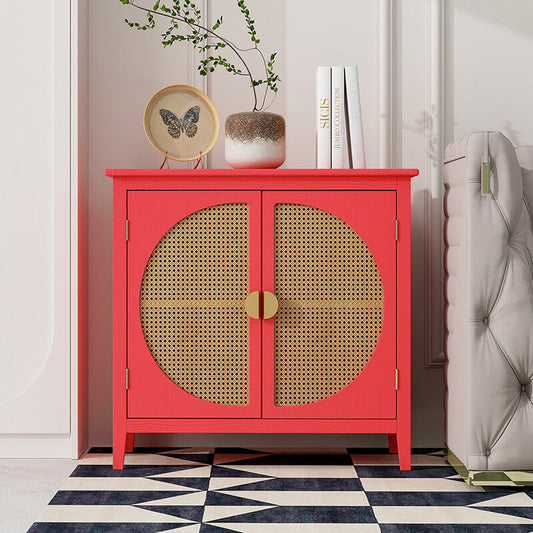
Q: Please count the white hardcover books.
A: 3